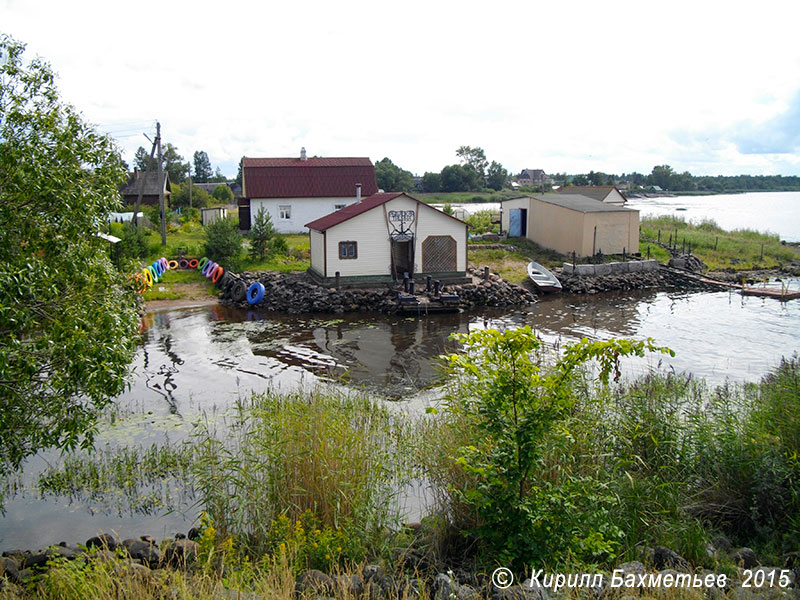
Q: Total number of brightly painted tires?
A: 14